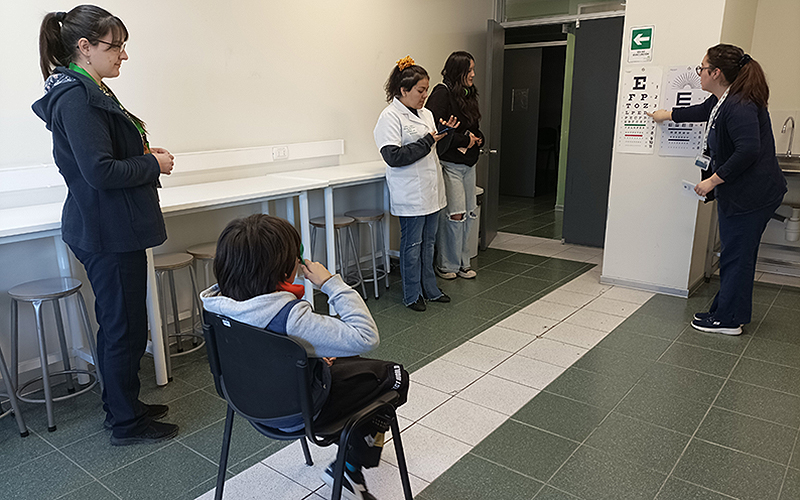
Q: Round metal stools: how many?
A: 6